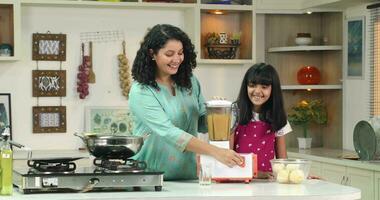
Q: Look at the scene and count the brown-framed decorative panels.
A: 3